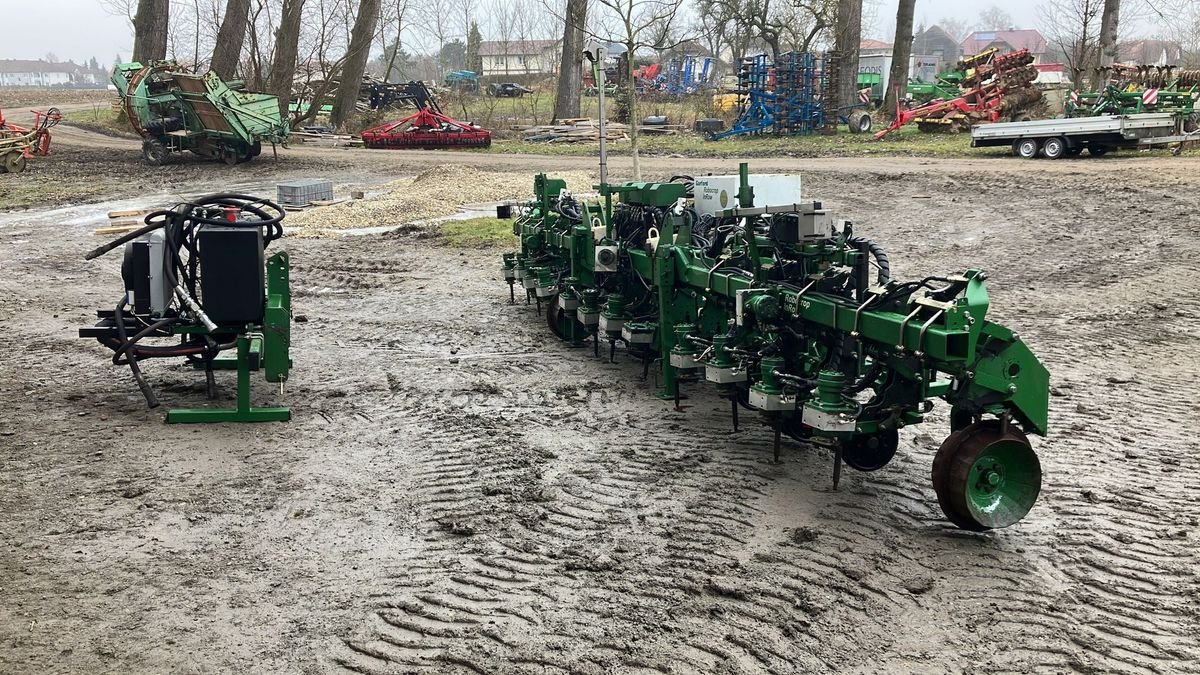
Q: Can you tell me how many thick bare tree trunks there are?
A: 8